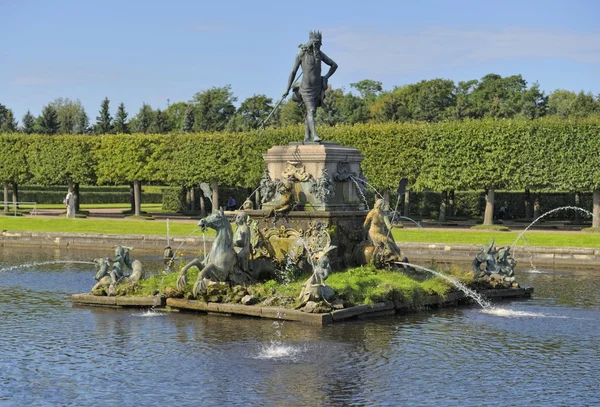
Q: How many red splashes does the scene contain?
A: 0